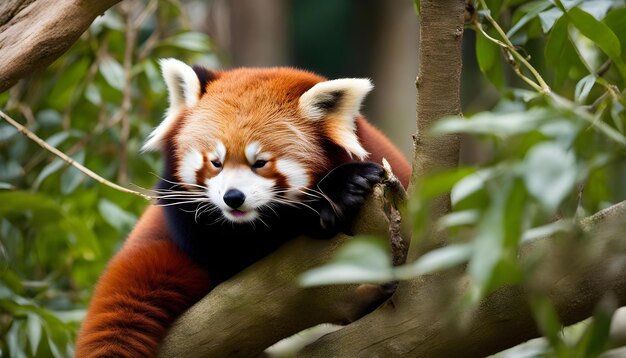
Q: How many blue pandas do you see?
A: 0